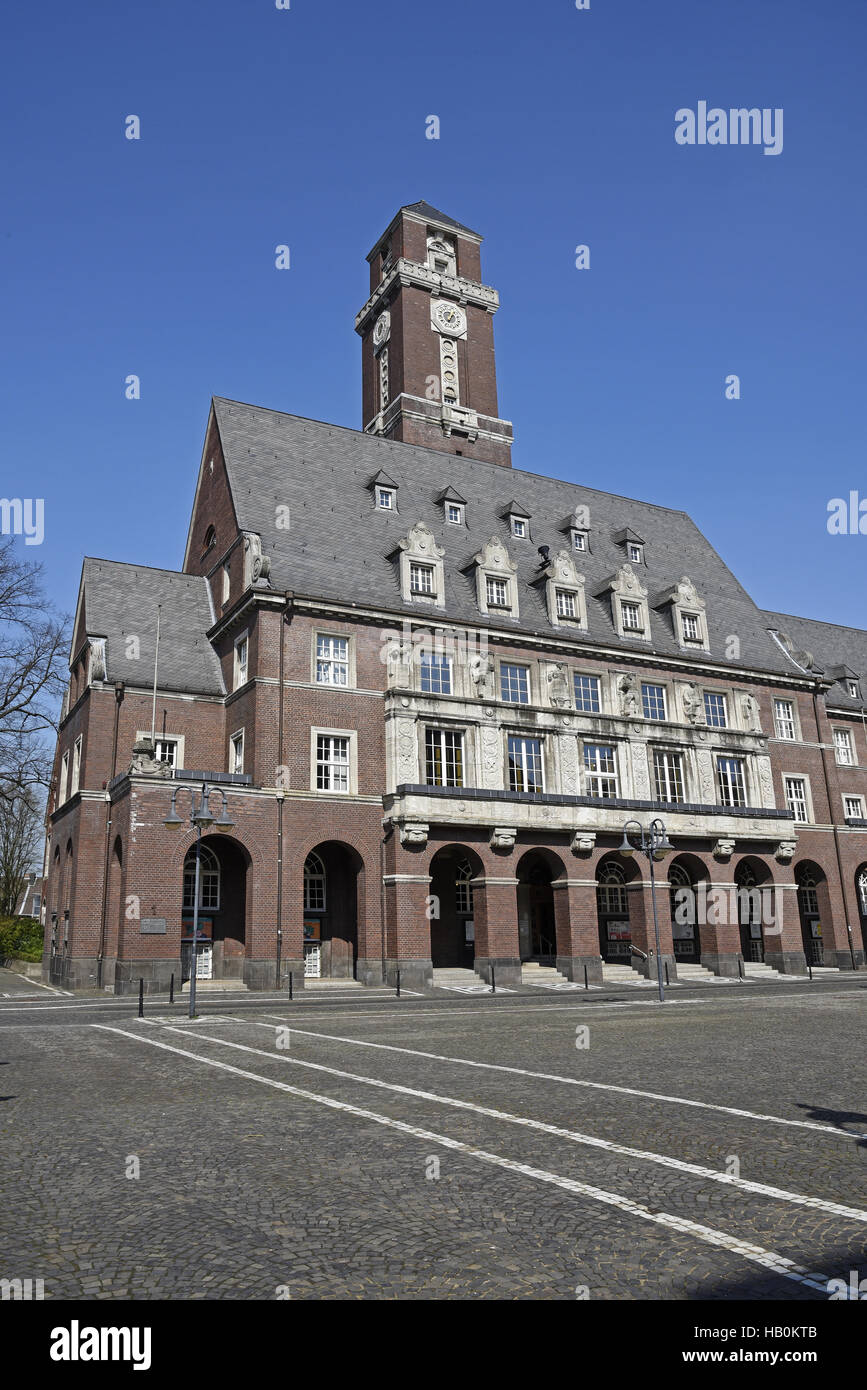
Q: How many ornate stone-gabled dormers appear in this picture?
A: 5